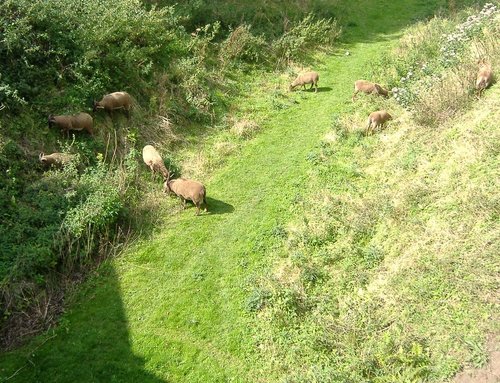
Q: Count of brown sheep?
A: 9